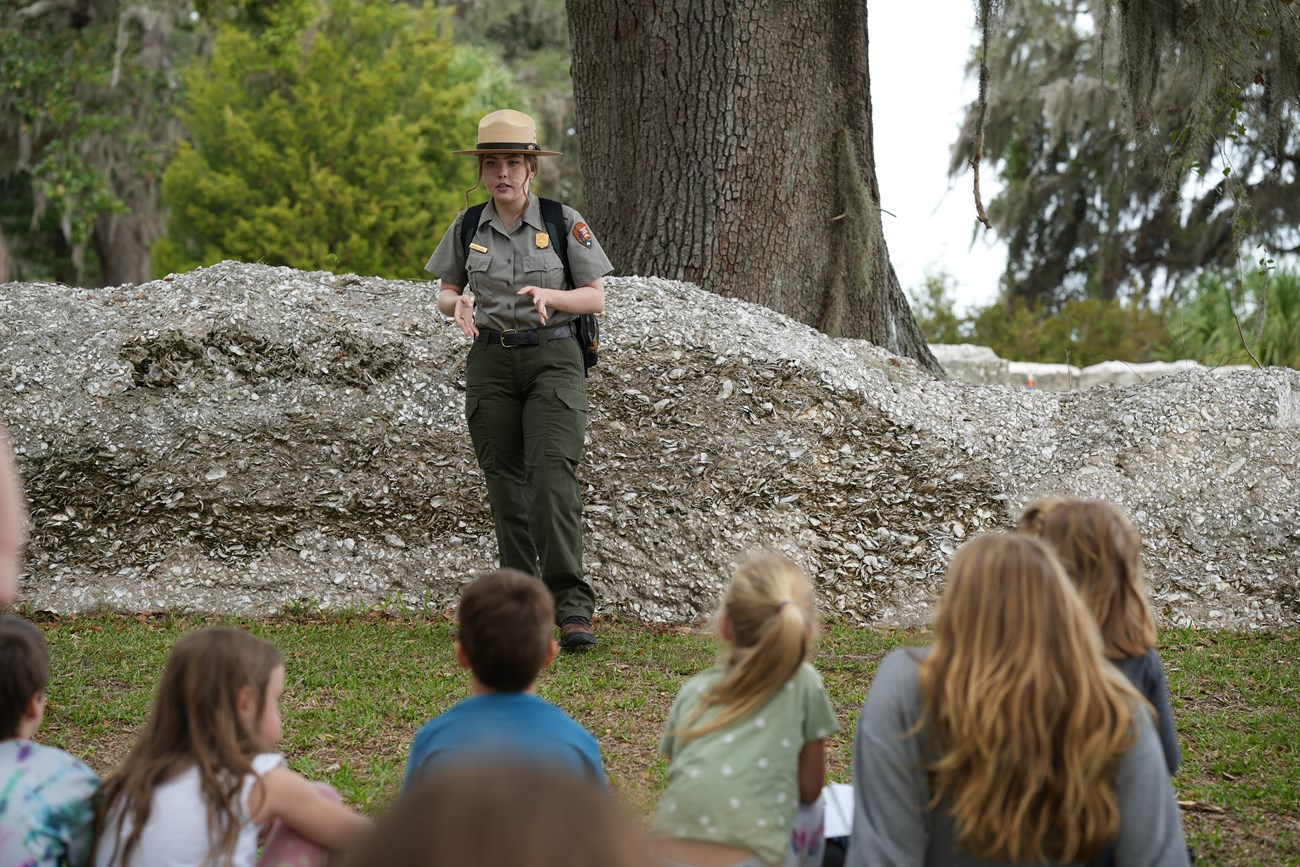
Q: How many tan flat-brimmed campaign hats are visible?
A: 1